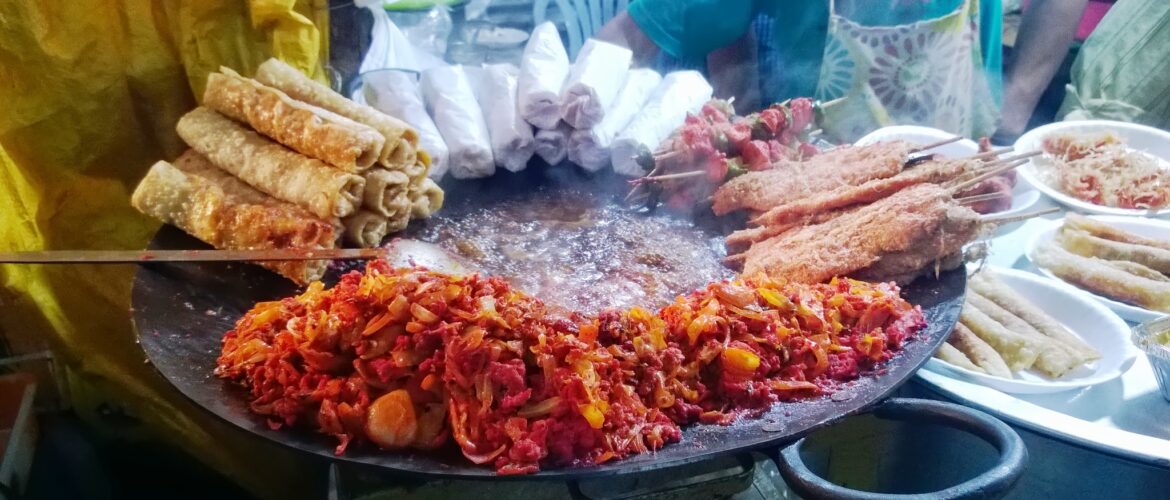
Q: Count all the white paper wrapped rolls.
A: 8